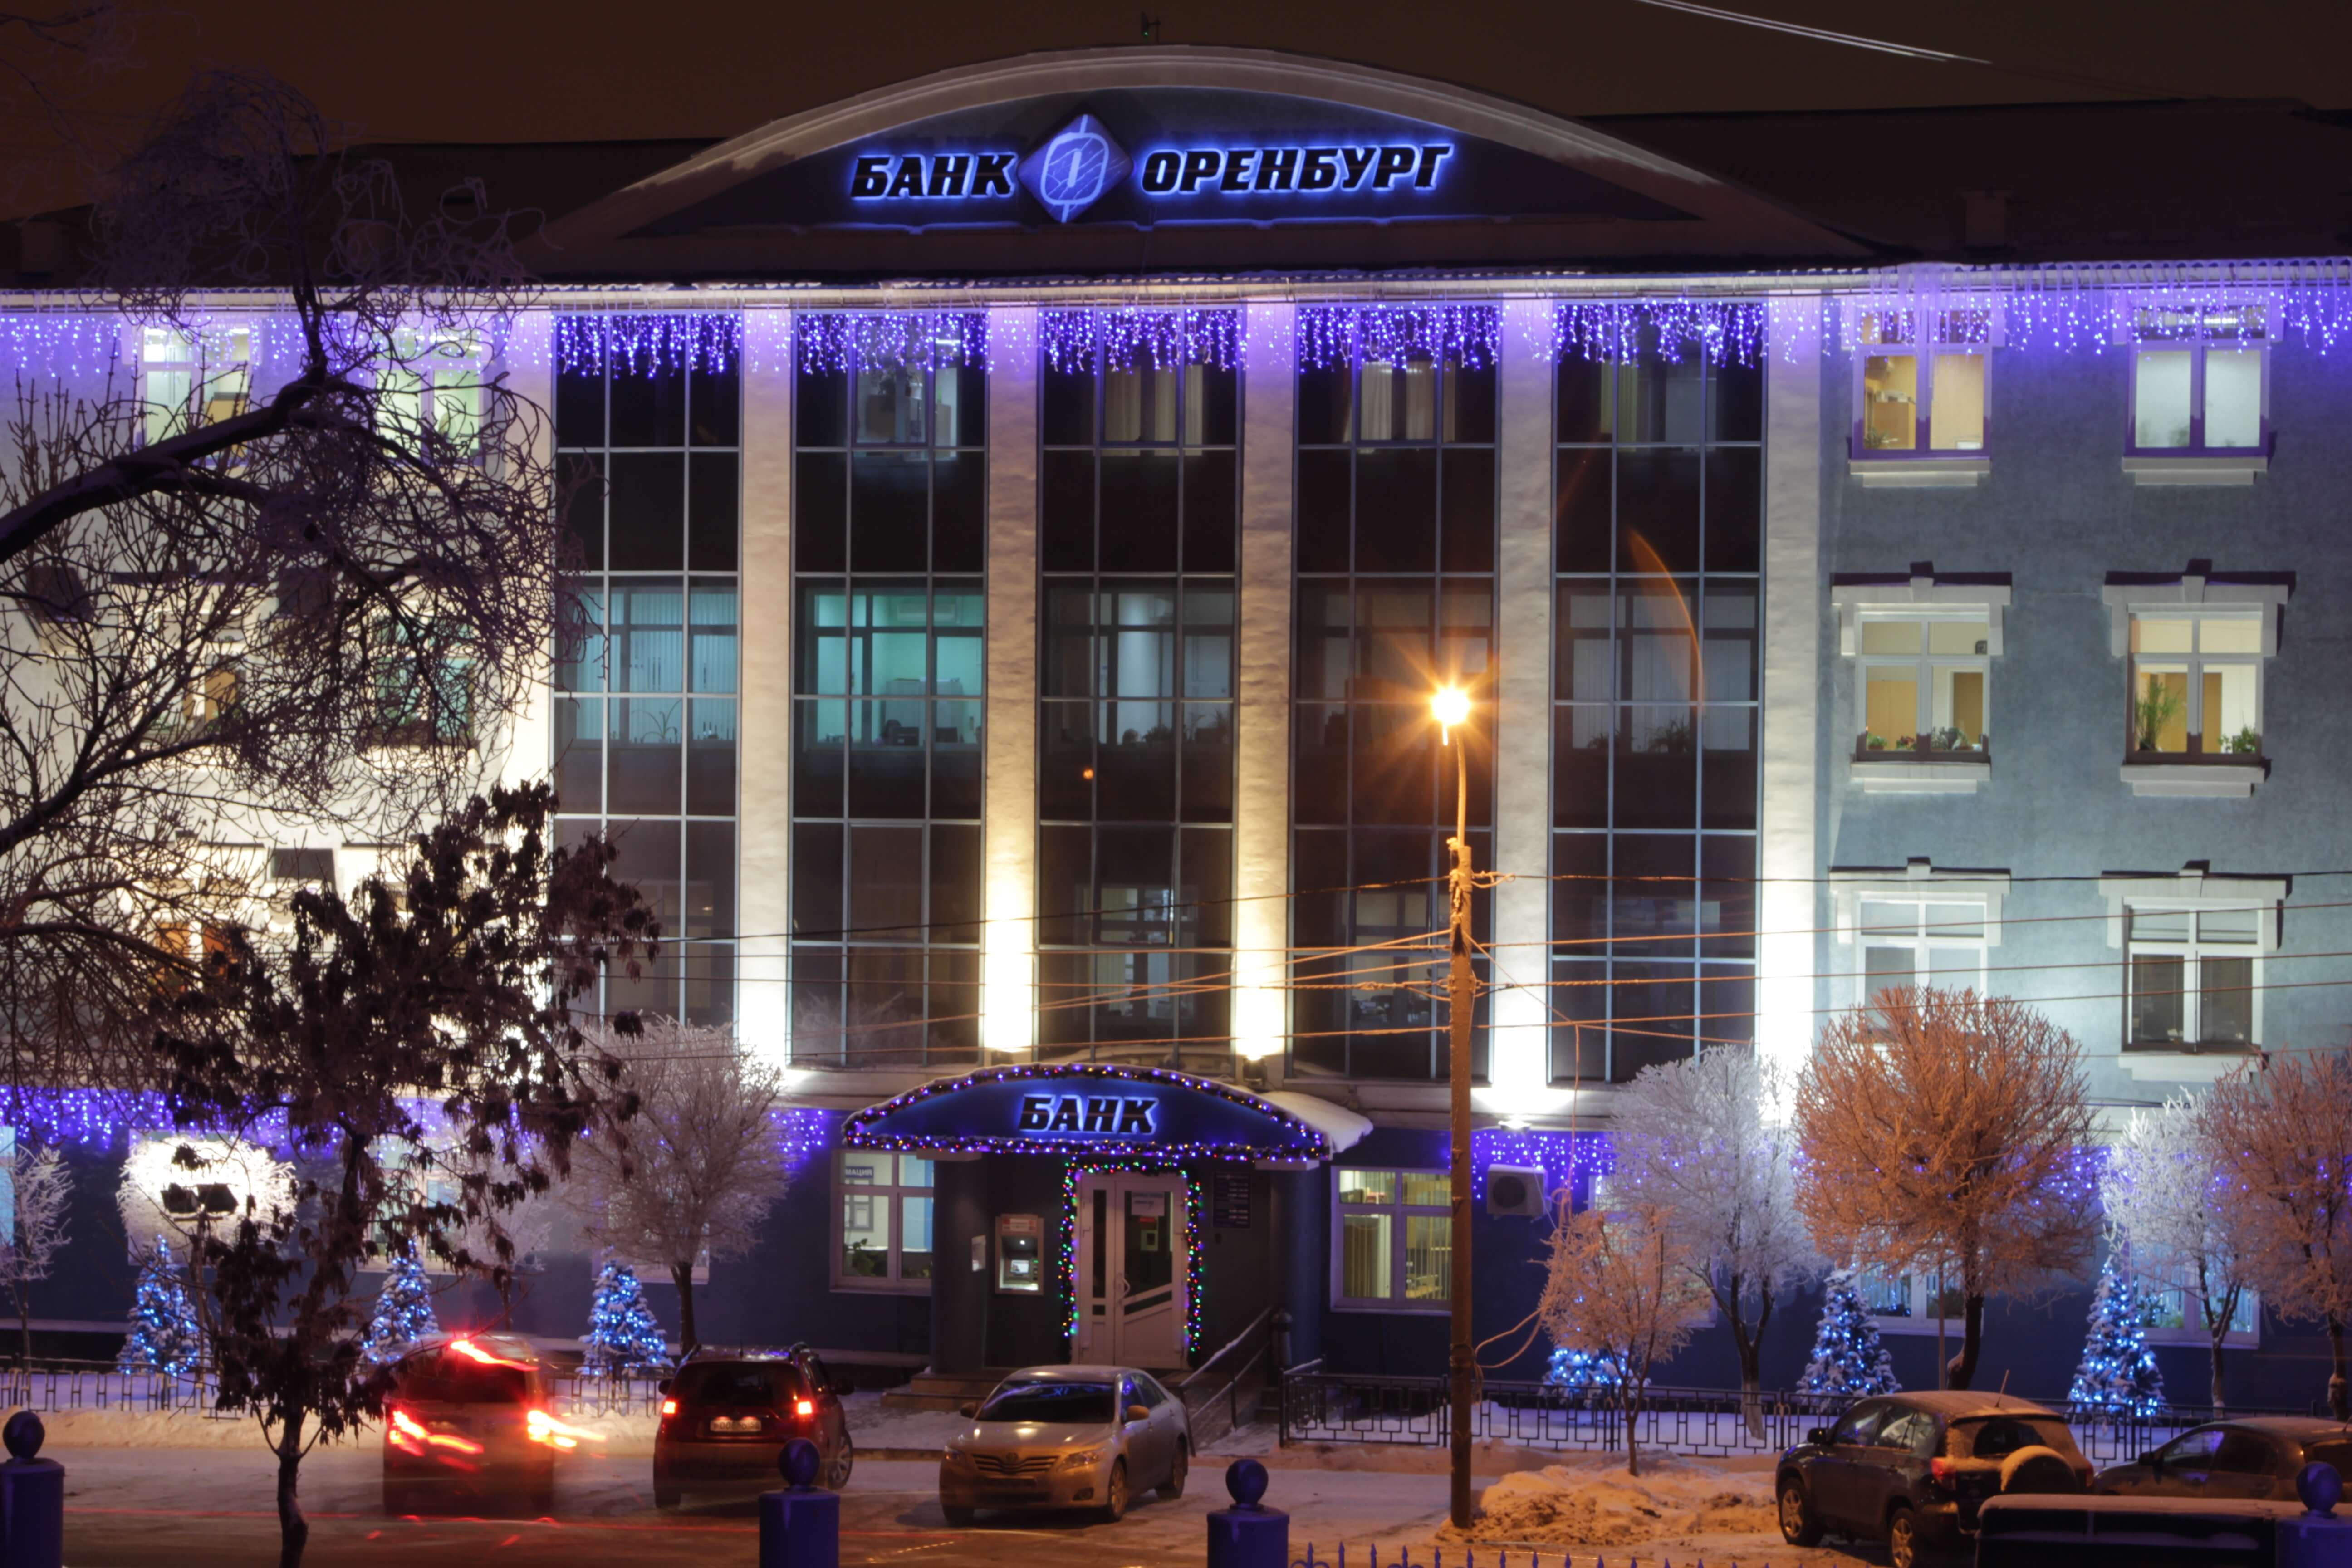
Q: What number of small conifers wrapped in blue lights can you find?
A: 6